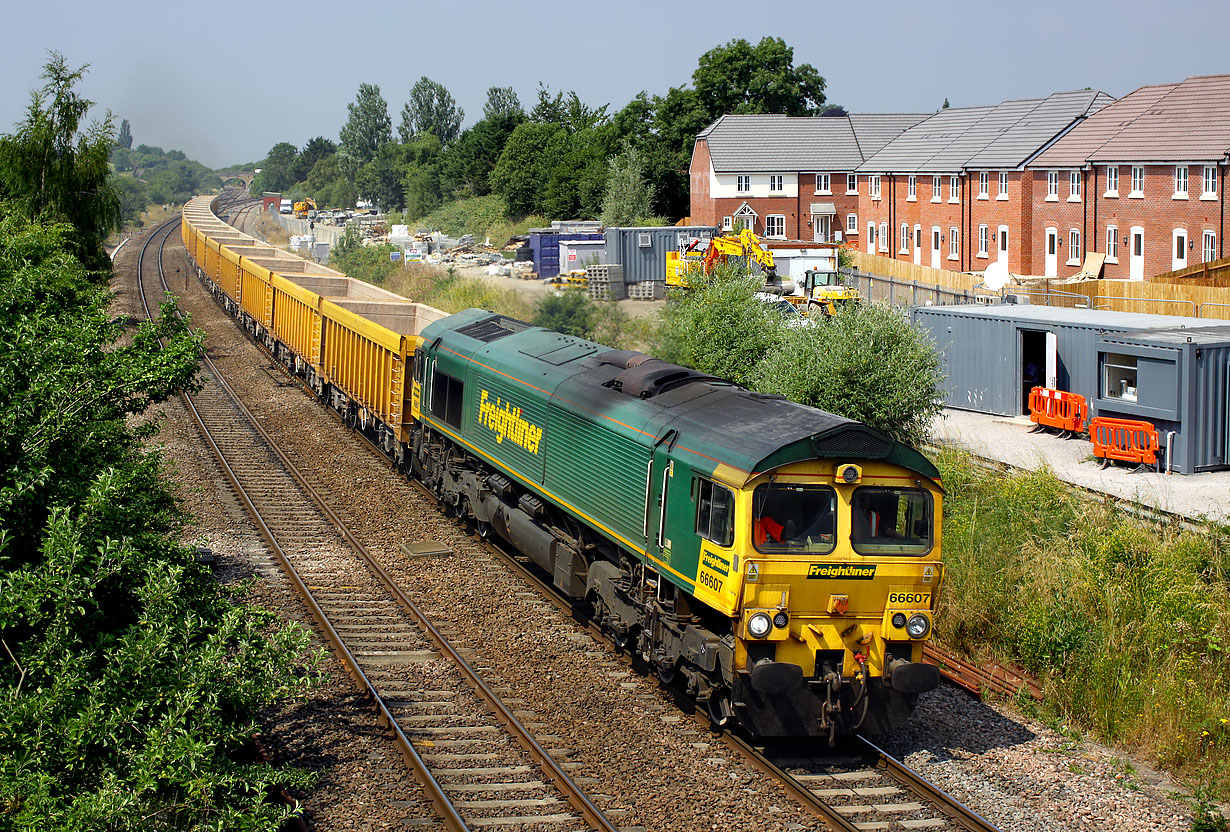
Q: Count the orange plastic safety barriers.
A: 2